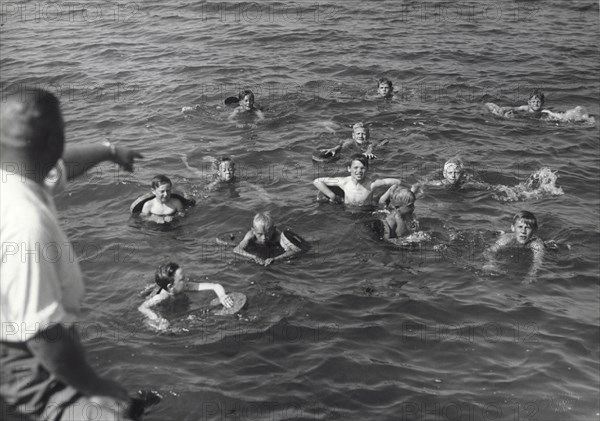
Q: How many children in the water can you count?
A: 12